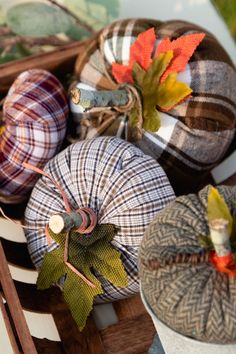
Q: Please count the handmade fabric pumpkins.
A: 4